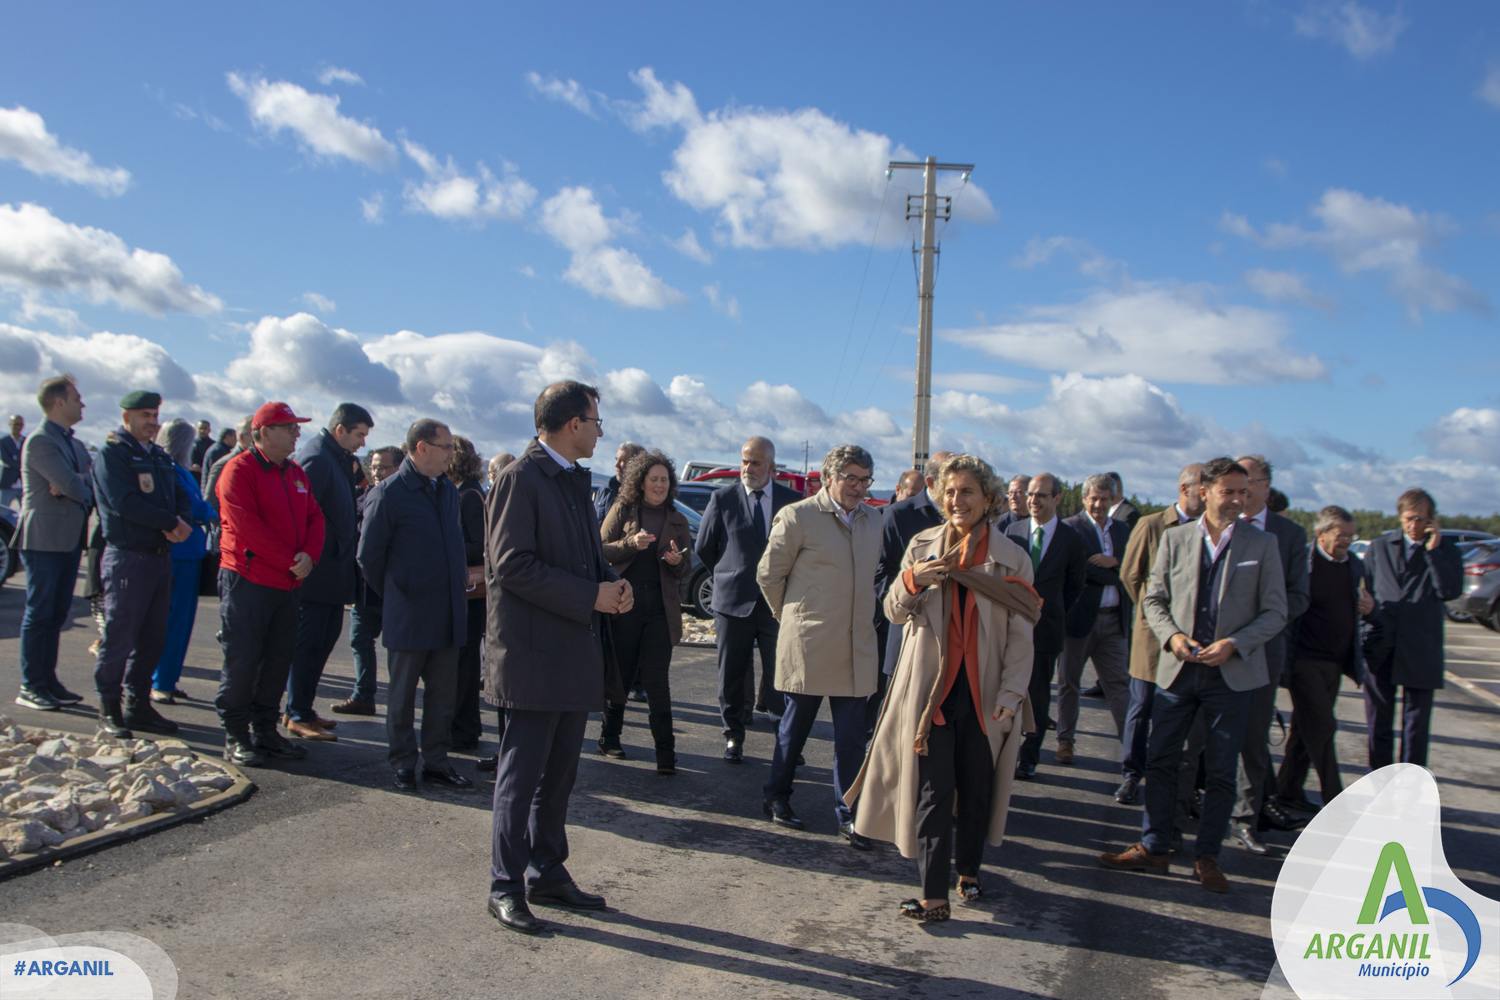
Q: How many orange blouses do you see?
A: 1